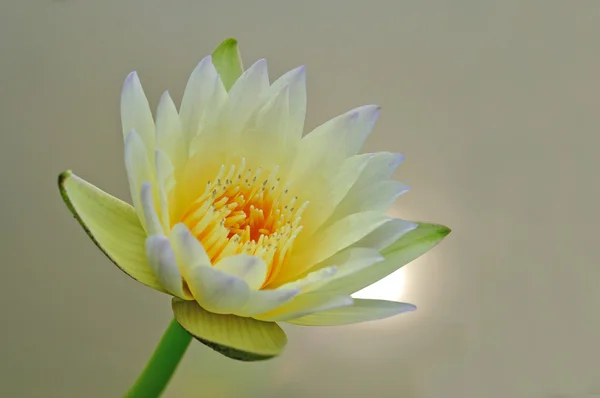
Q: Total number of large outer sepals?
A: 4